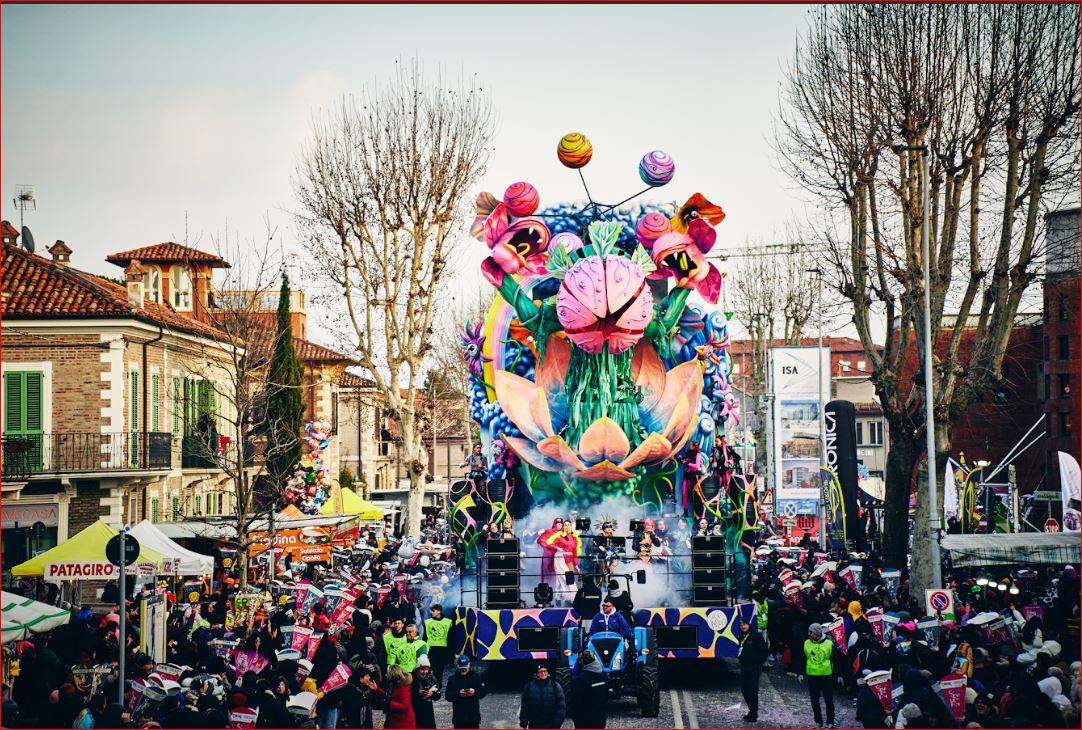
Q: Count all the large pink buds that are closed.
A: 1